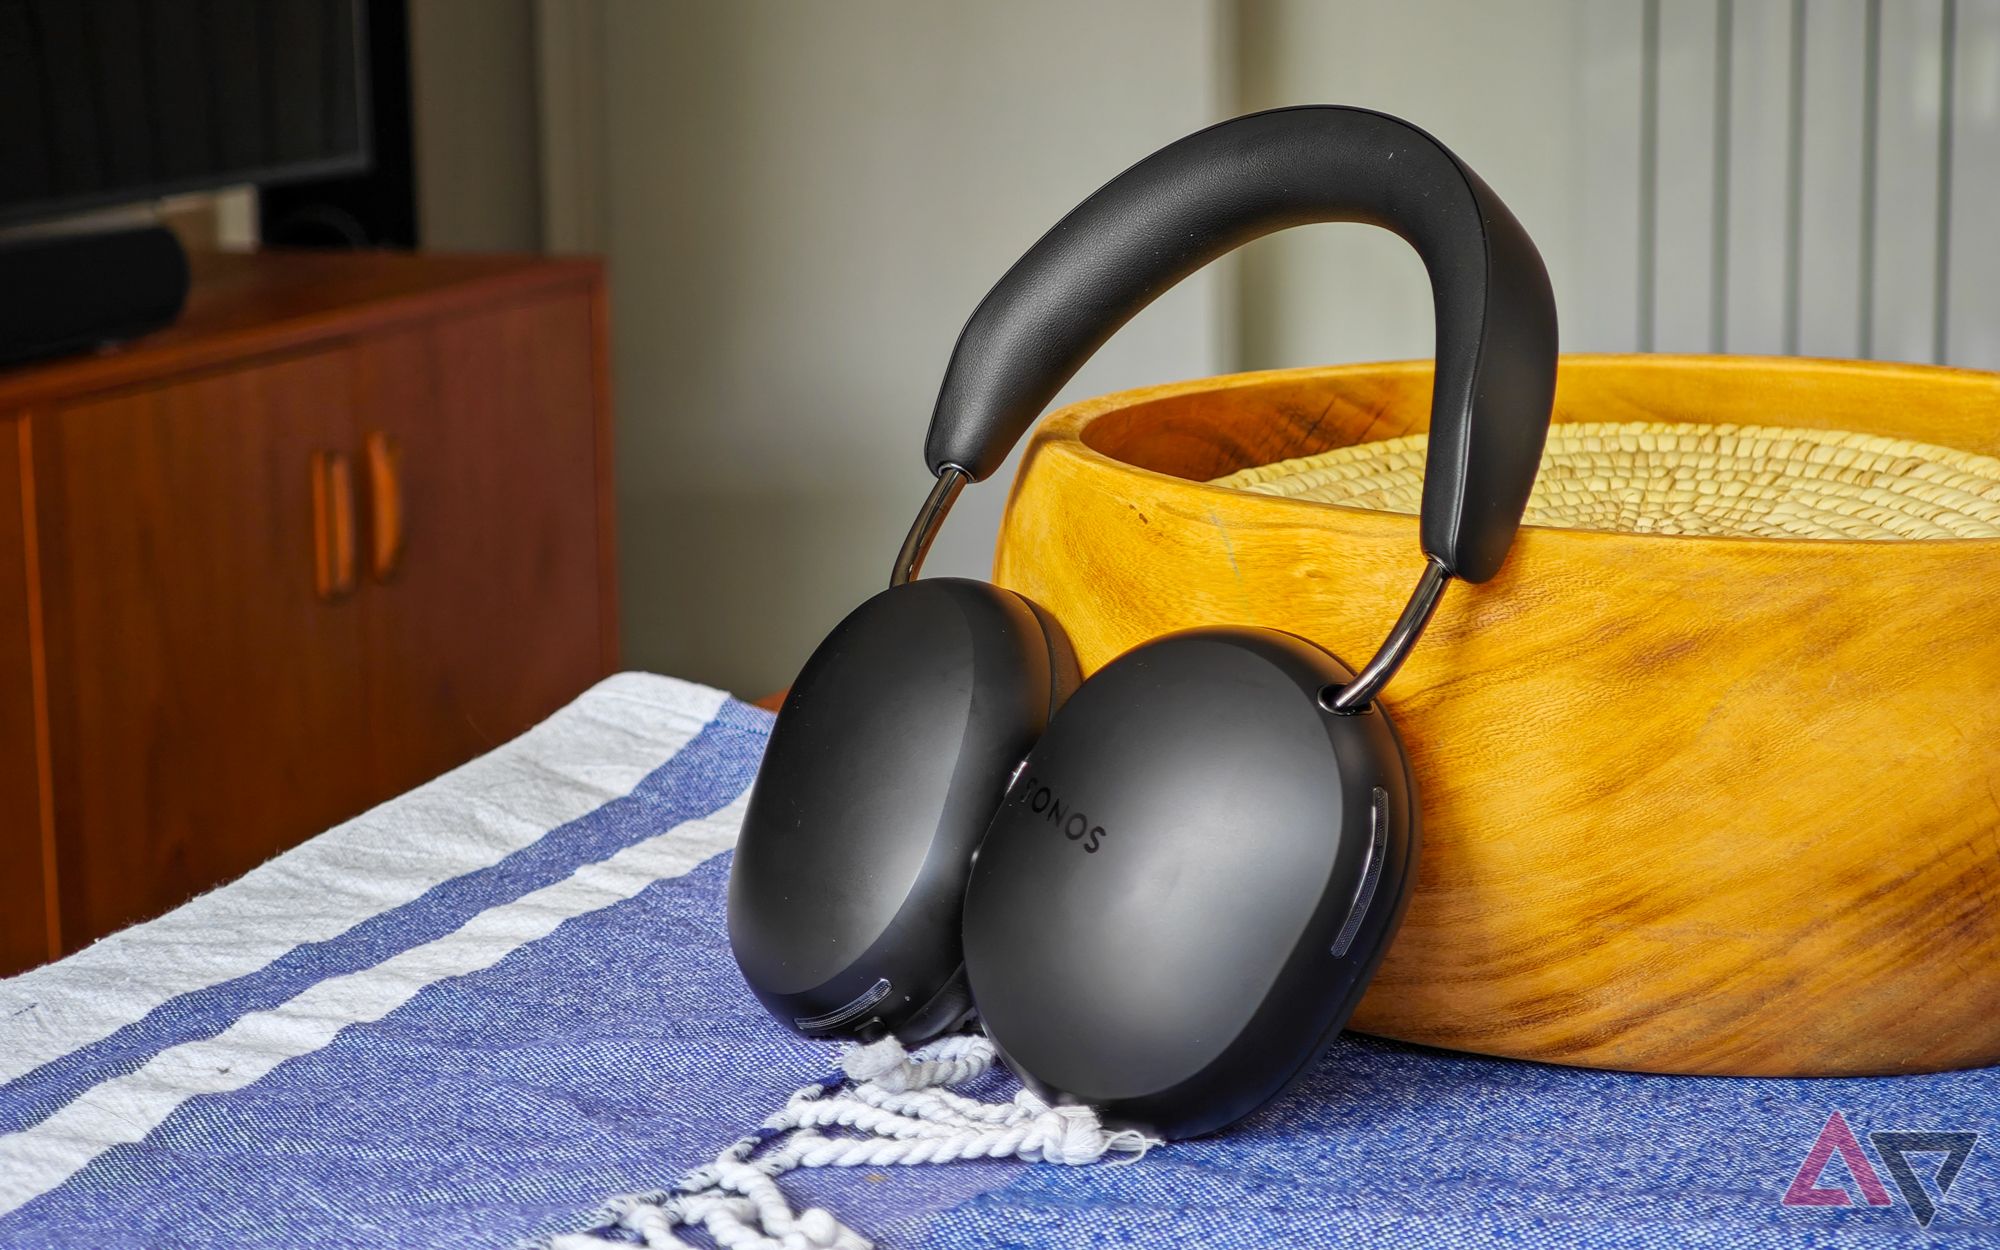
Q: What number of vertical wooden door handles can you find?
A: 2